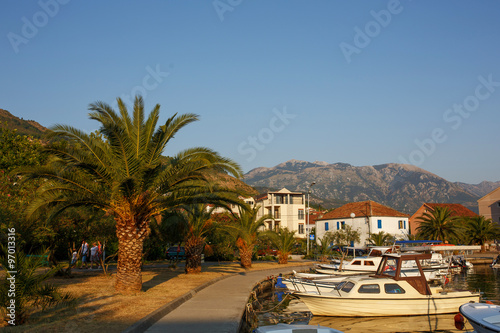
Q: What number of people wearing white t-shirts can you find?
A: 3